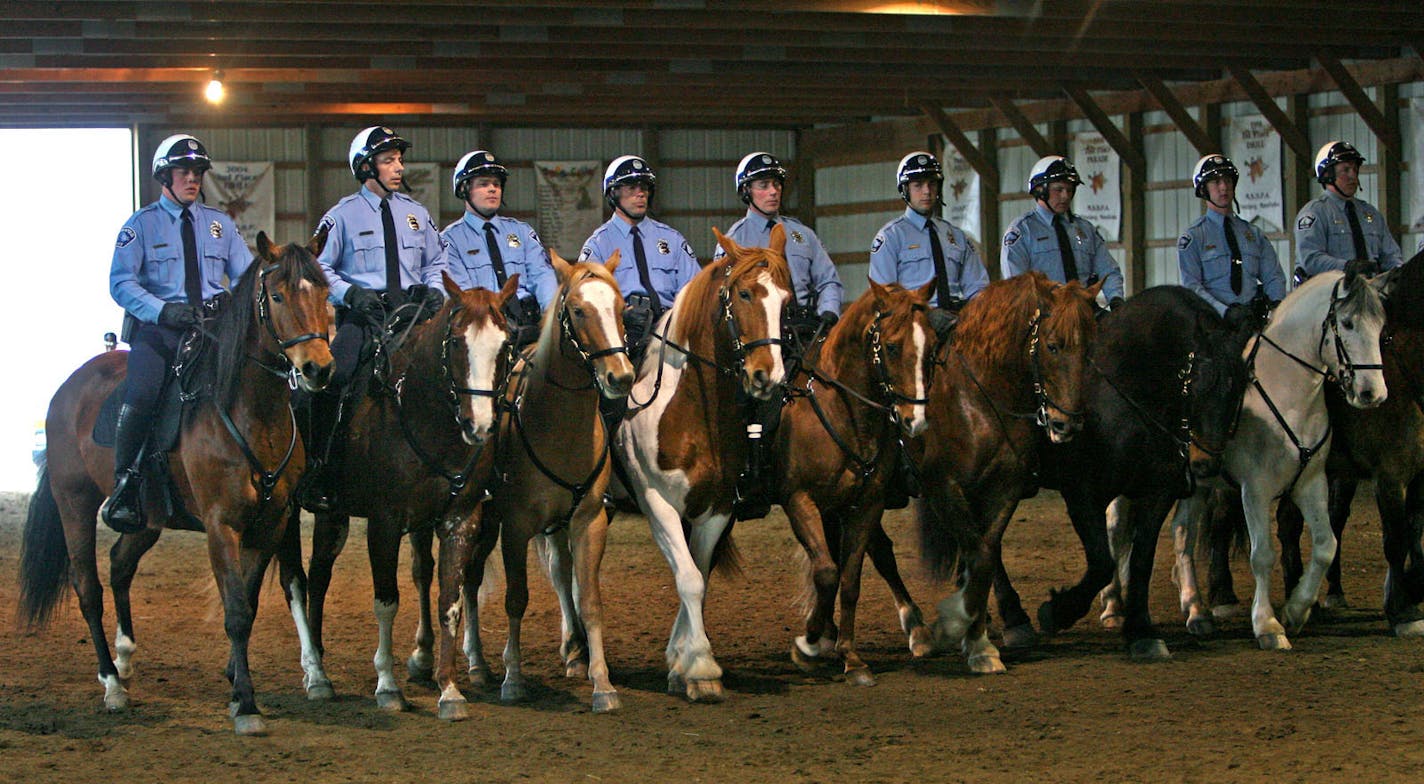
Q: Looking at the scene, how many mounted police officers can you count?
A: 9